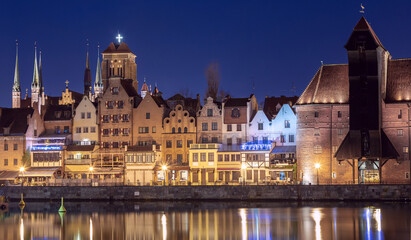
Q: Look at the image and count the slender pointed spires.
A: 5